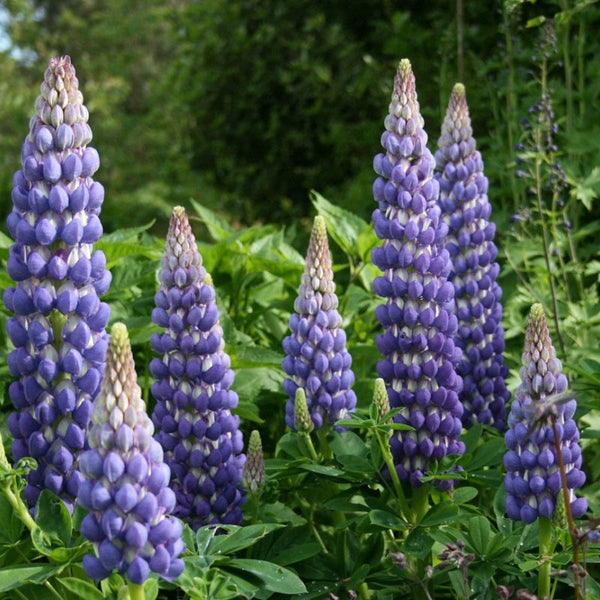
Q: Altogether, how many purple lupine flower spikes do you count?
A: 7